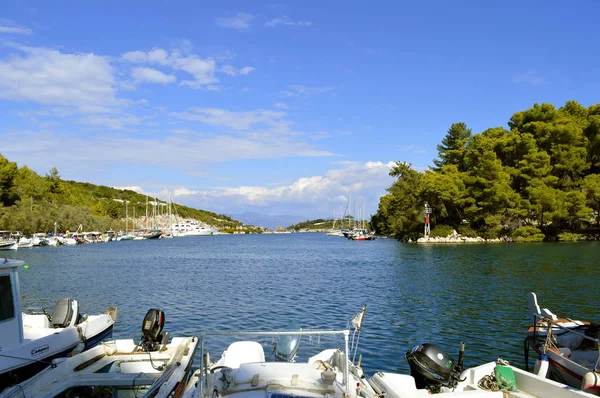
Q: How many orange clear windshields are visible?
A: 0